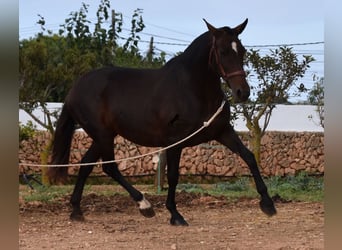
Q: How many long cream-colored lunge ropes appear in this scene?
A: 1